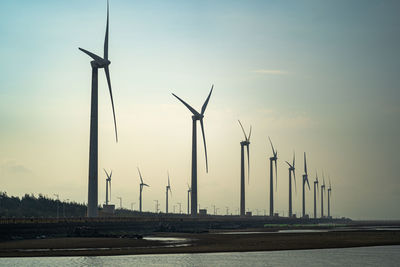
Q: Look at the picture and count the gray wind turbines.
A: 13